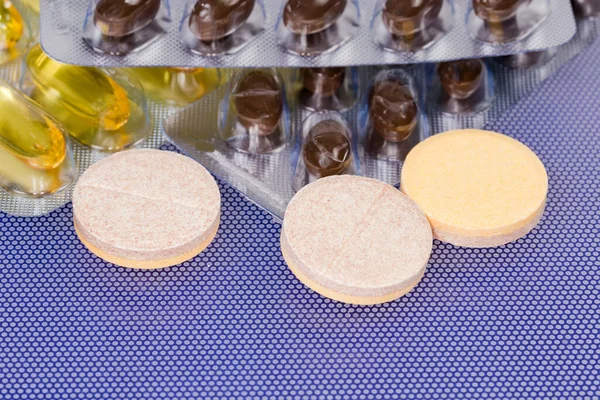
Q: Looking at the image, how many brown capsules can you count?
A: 10